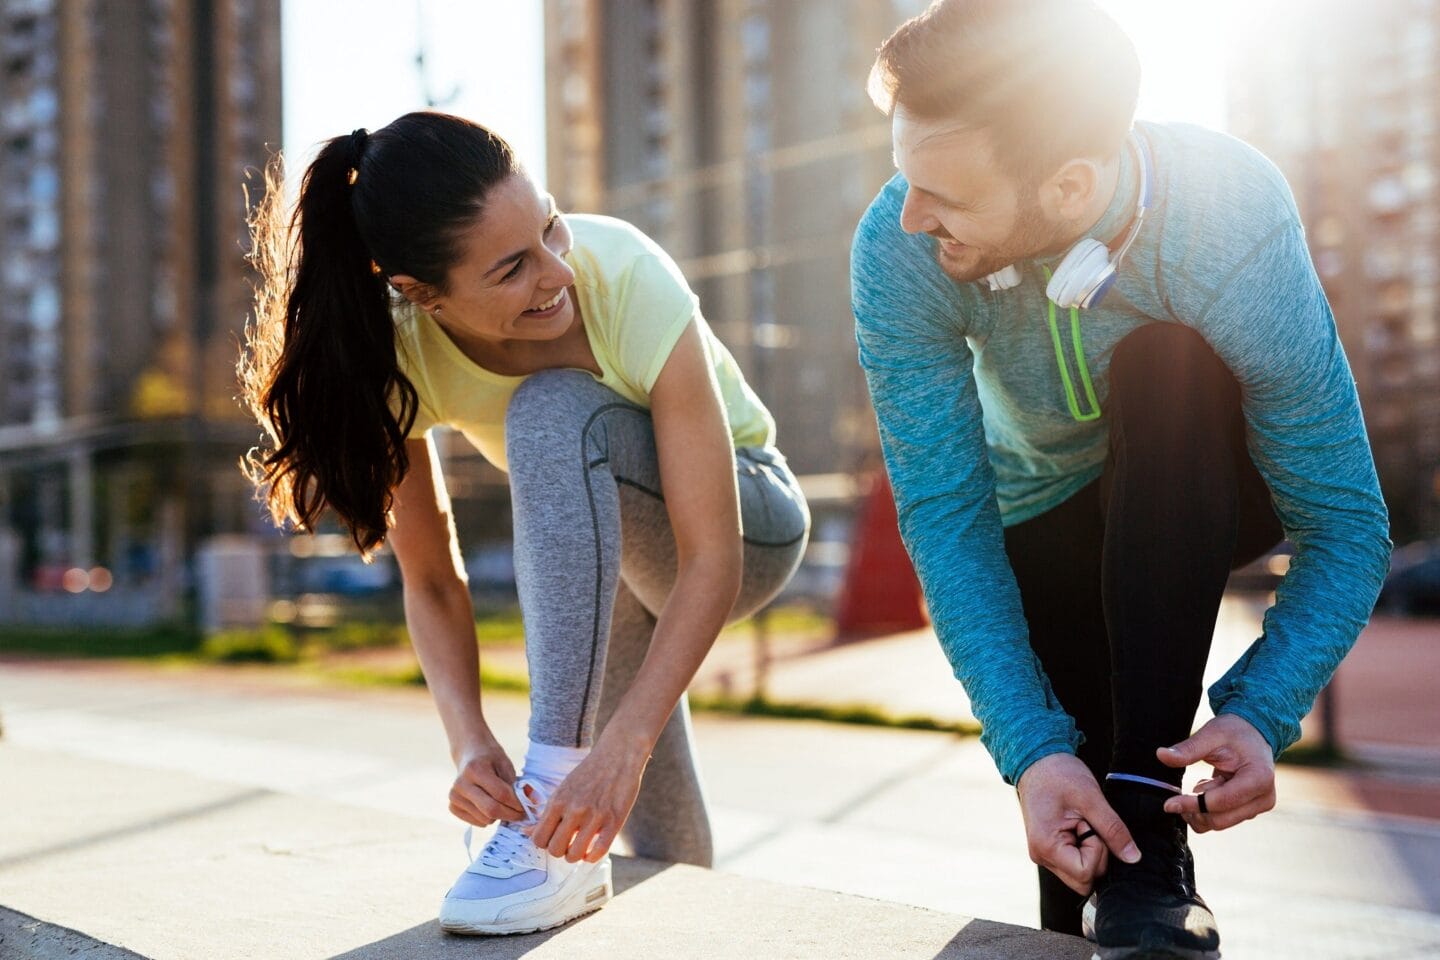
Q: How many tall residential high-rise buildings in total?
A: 3